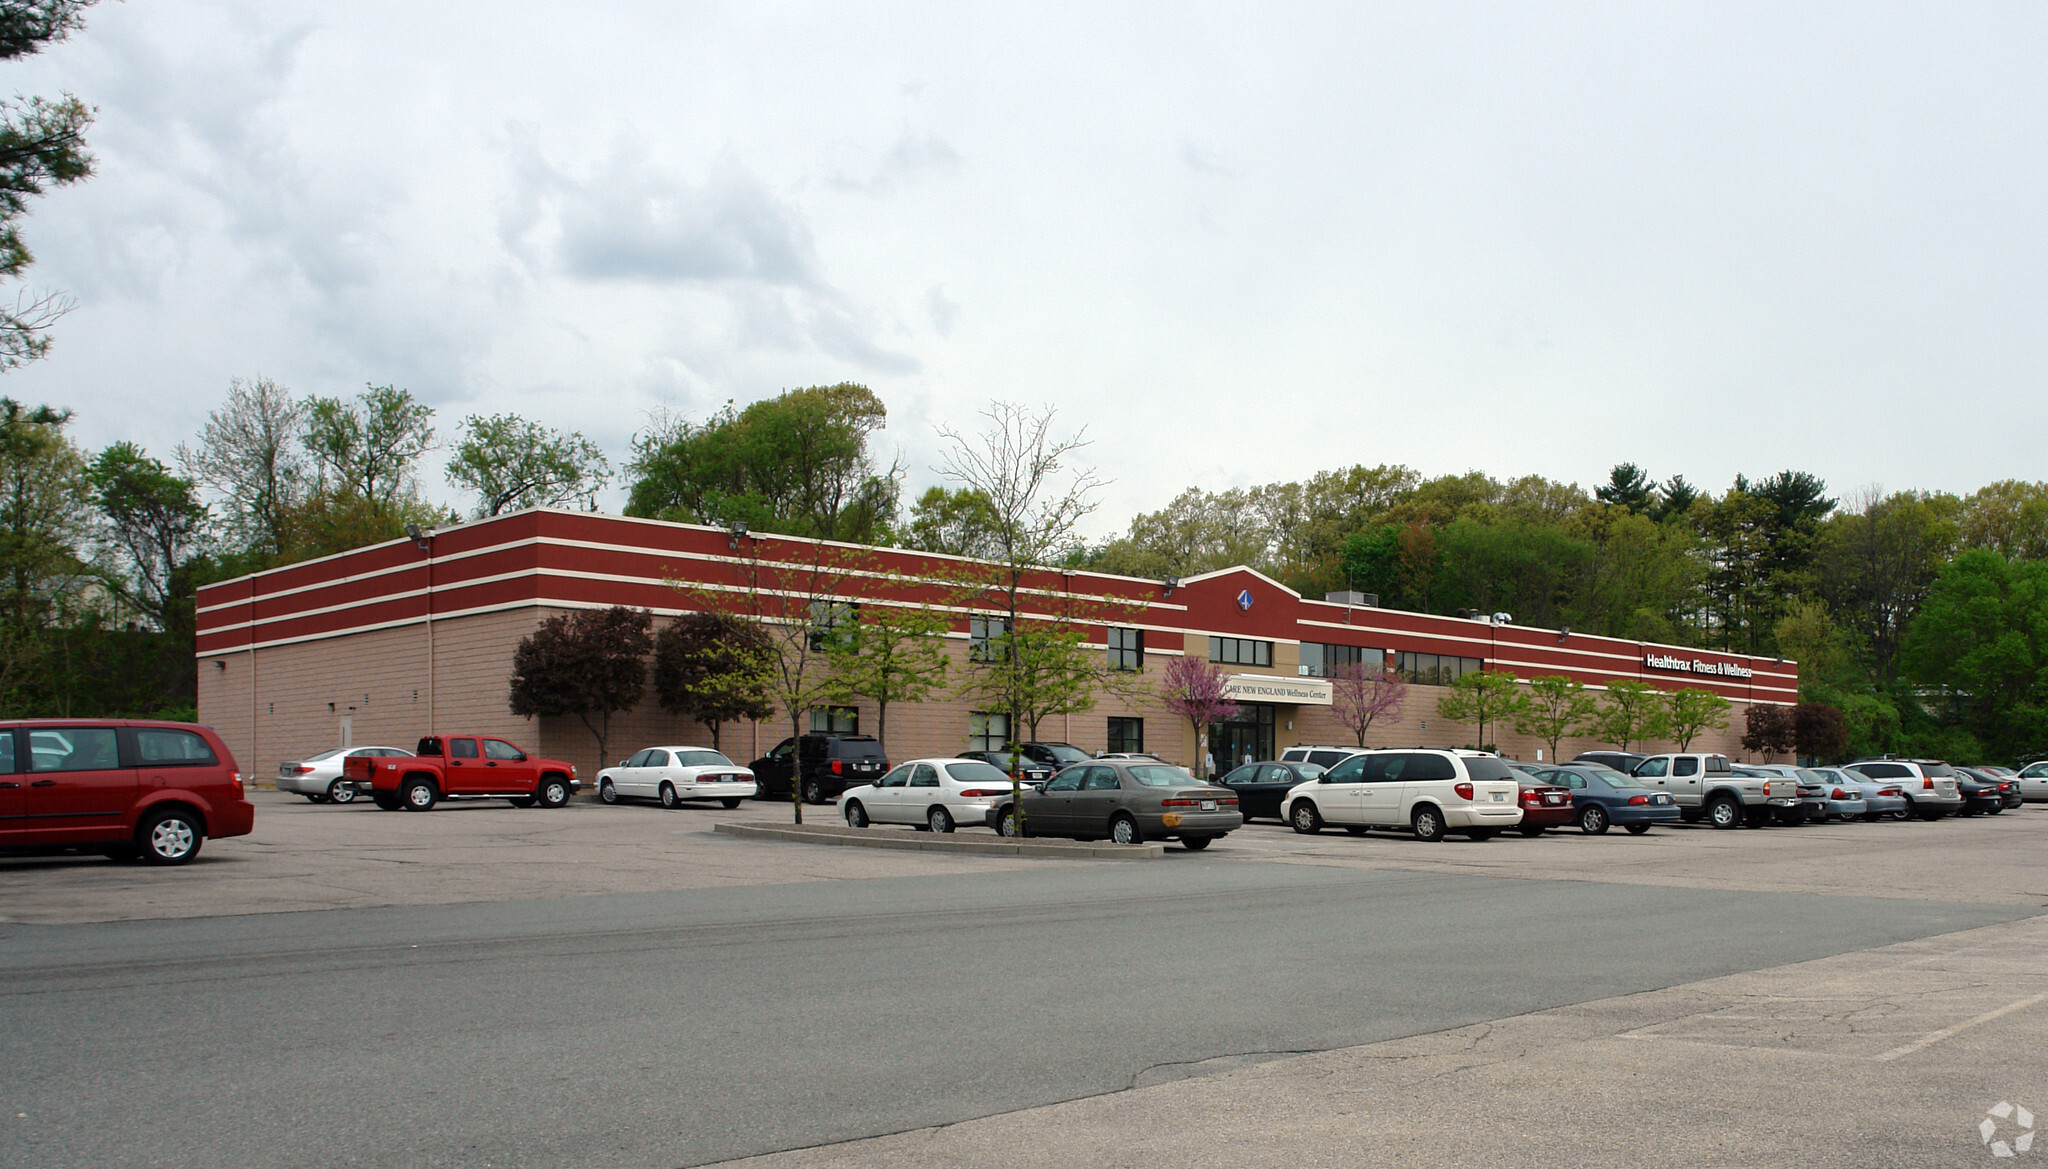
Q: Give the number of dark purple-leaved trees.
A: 4